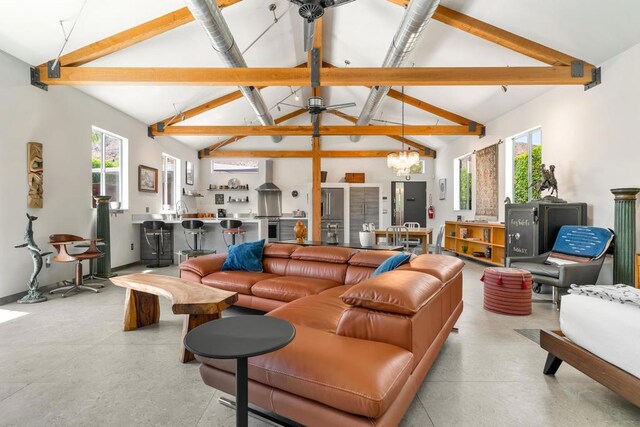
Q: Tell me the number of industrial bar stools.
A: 3